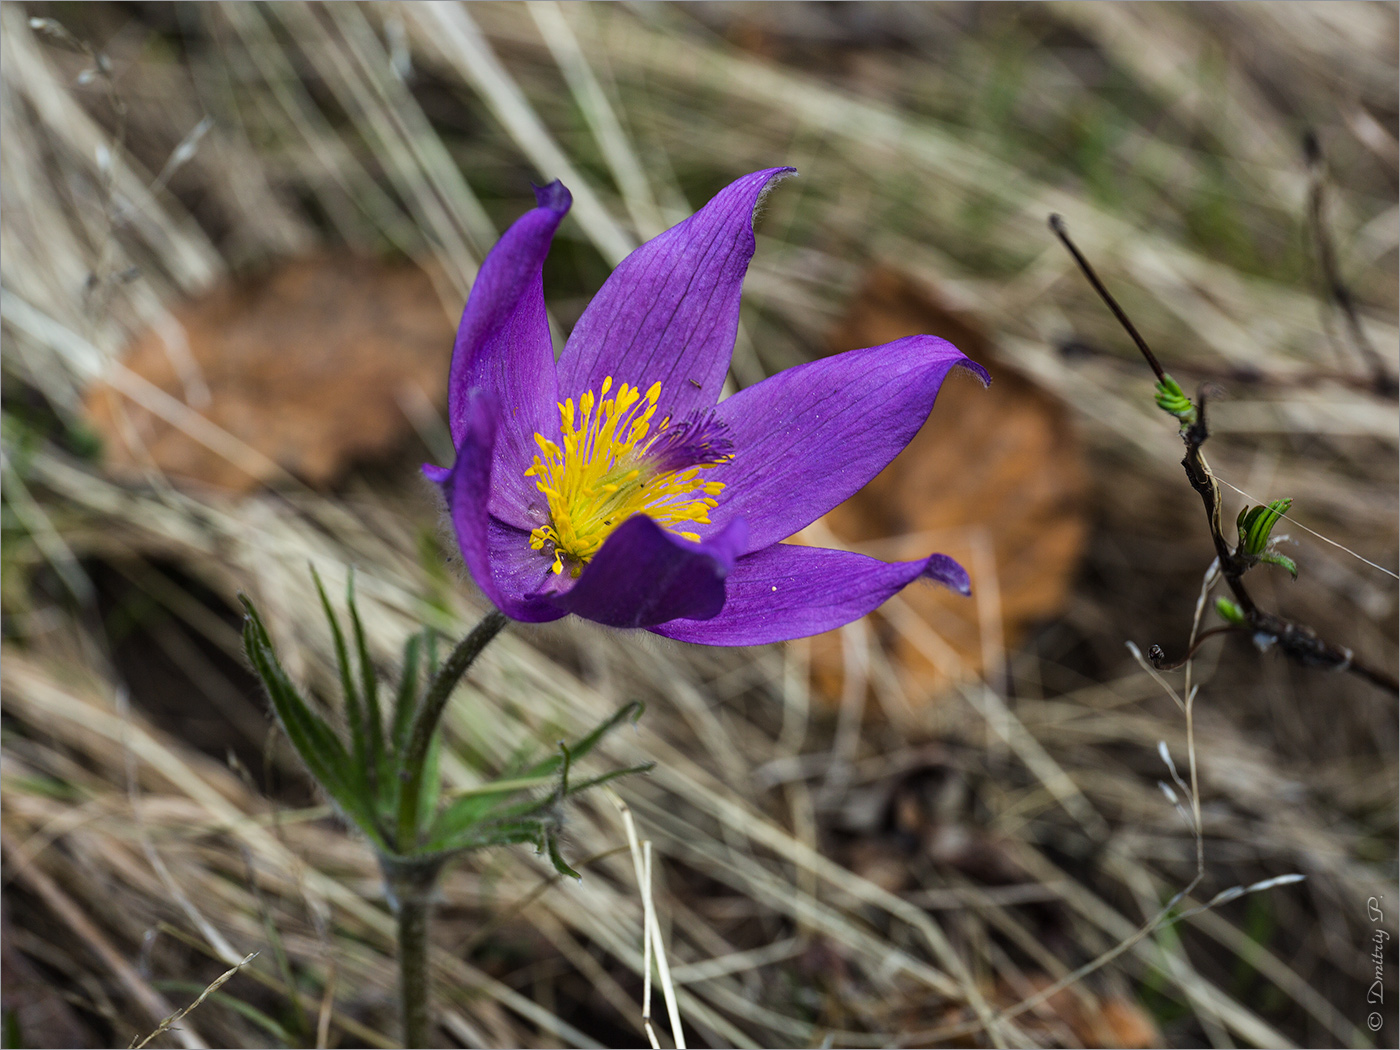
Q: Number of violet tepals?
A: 6